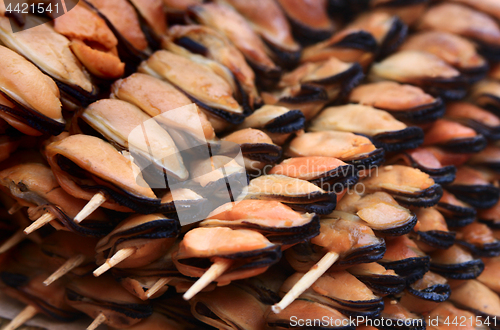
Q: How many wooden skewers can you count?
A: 11